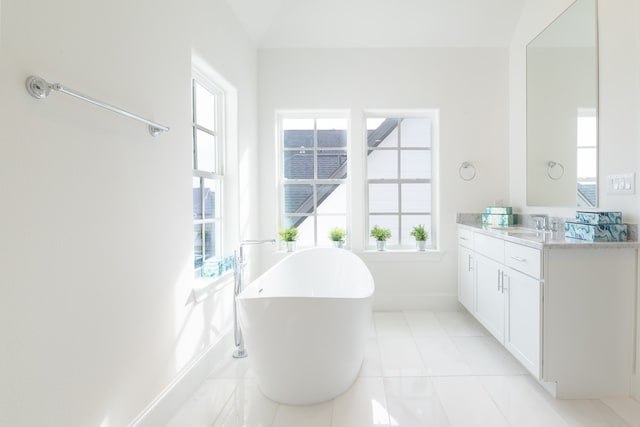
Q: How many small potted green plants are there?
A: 4